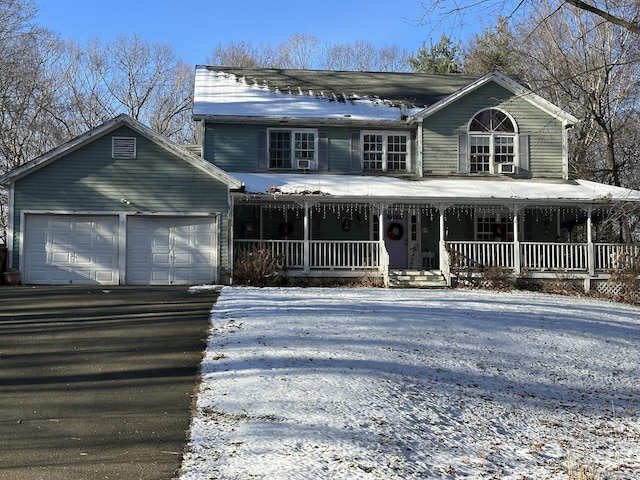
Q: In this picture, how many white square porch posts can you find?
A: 5